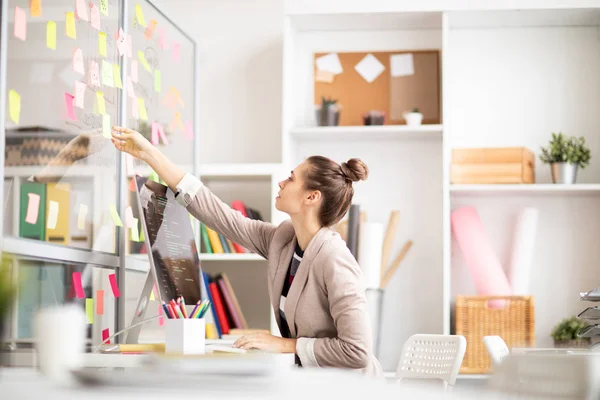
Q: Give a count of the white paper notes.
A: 3